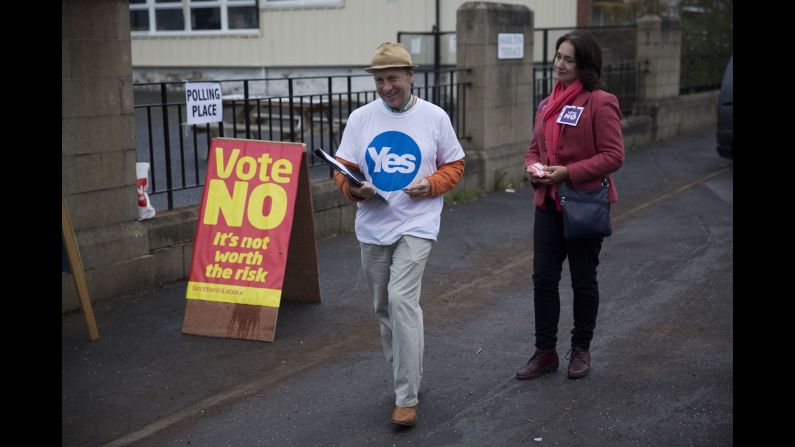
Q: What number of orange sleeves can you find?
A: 2